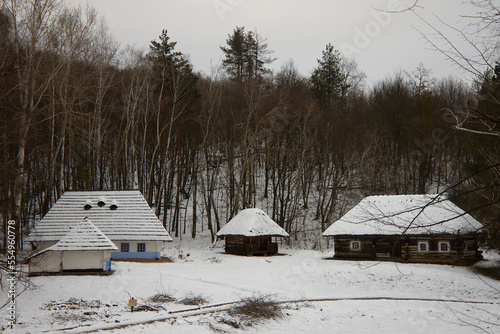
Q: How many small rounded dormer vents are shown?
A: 3